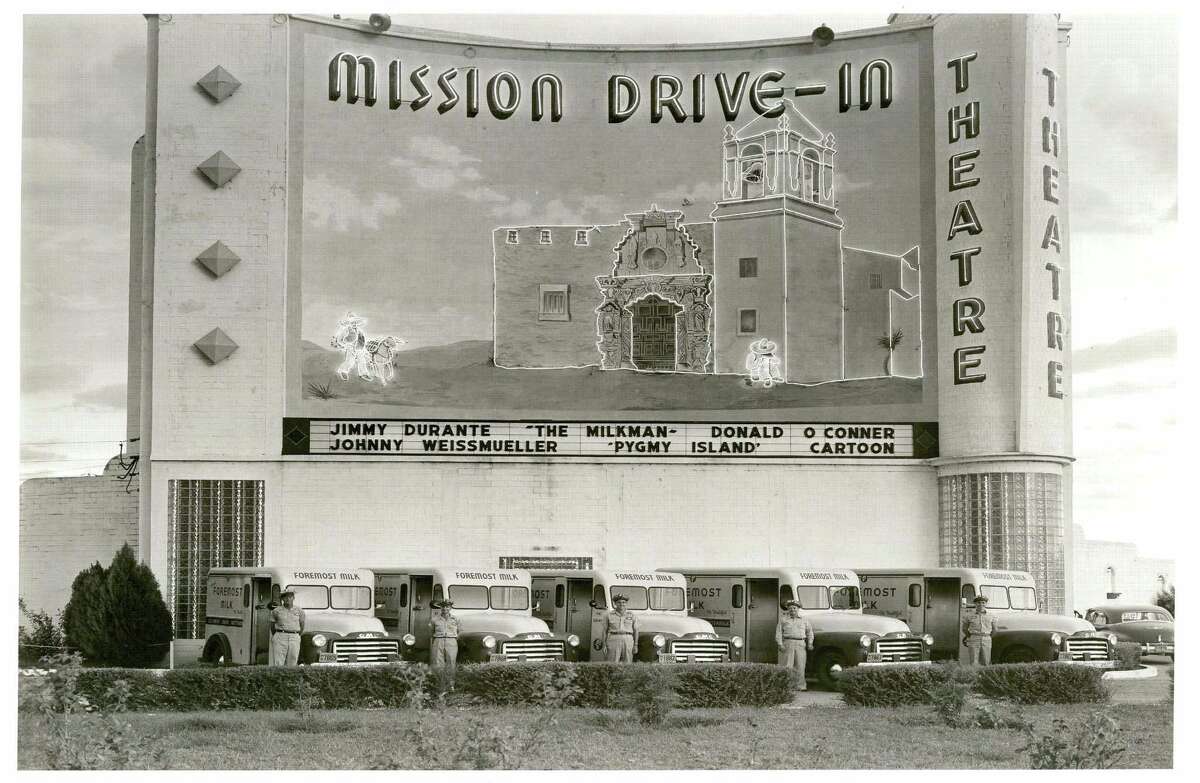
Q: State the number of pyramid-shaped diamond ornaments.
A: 4